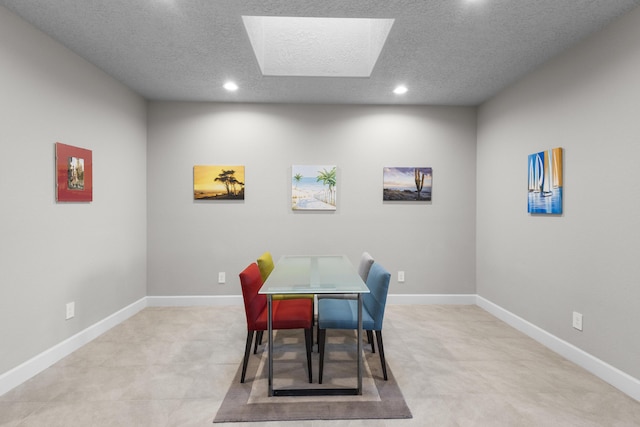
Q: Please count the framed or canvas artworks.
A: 5